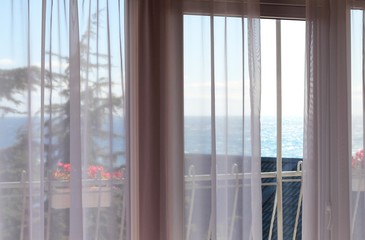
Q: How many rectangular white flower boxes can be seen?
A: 2